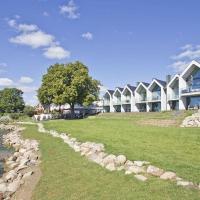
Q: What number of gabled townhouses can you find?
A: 7